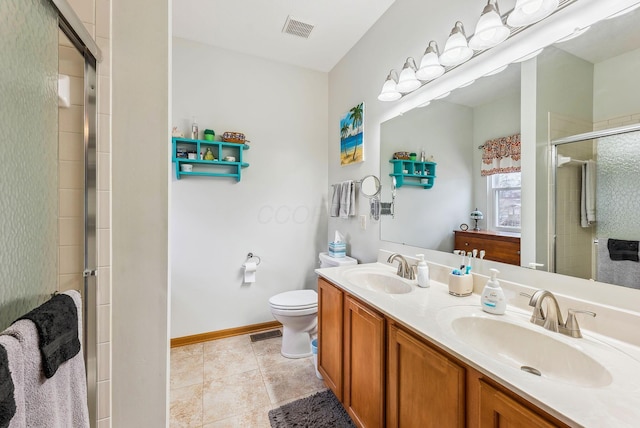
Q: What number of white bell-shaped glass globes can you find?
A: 6